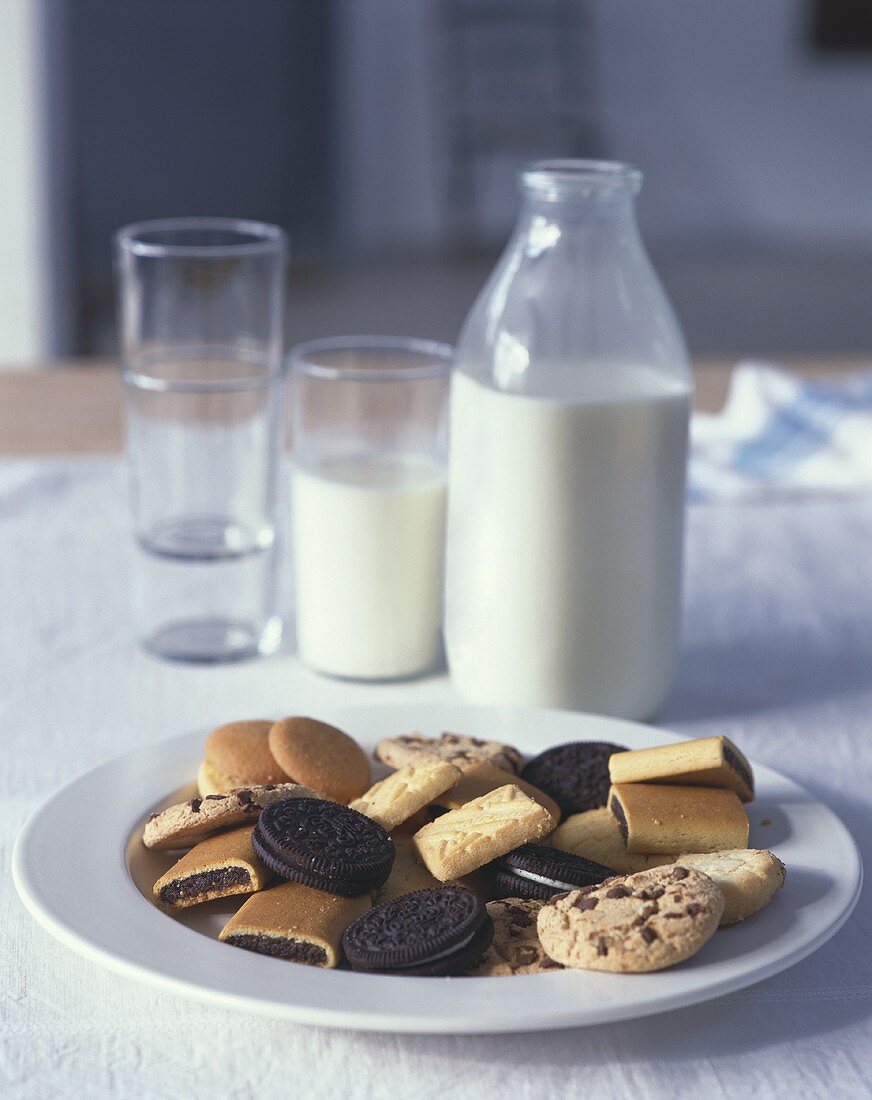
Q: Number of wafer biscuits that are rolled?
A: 0